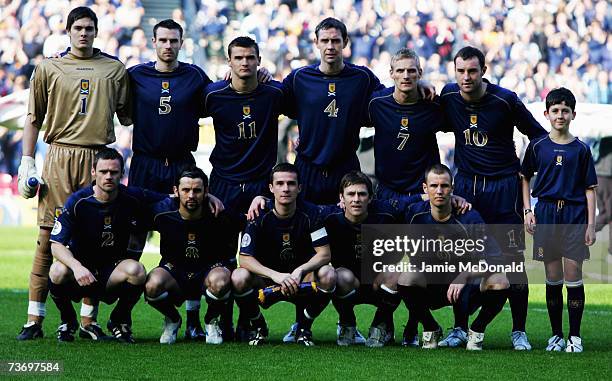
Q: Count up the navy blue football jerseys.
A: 11